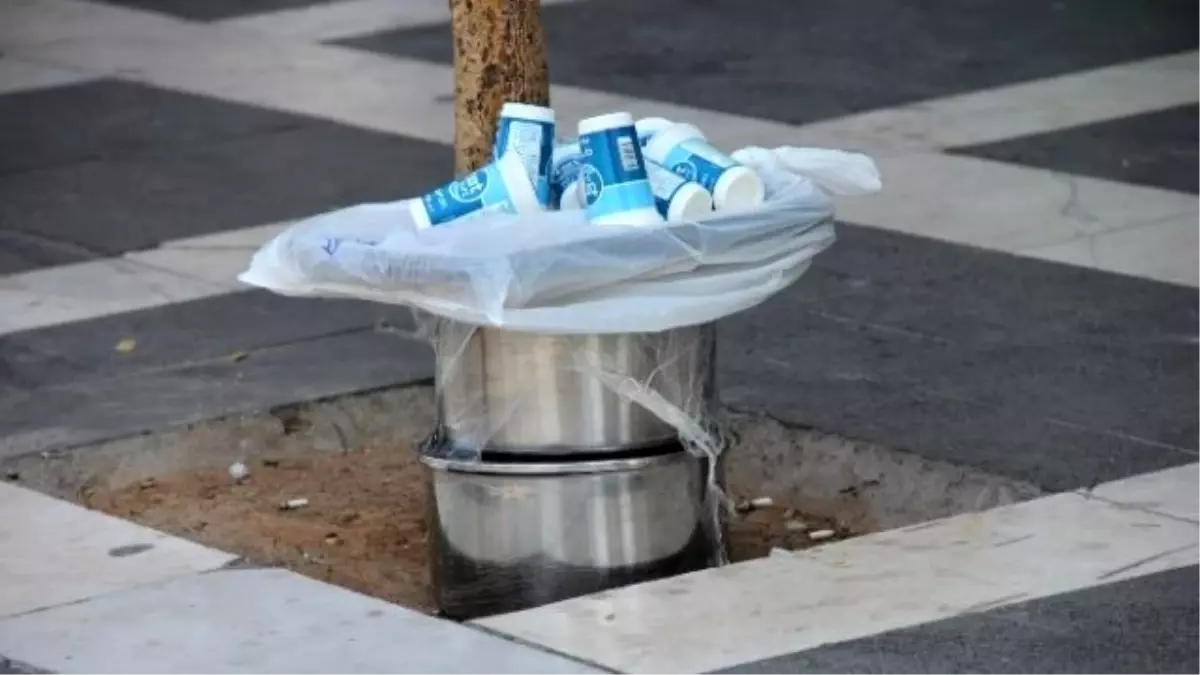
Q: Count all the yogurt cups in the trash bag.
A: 7